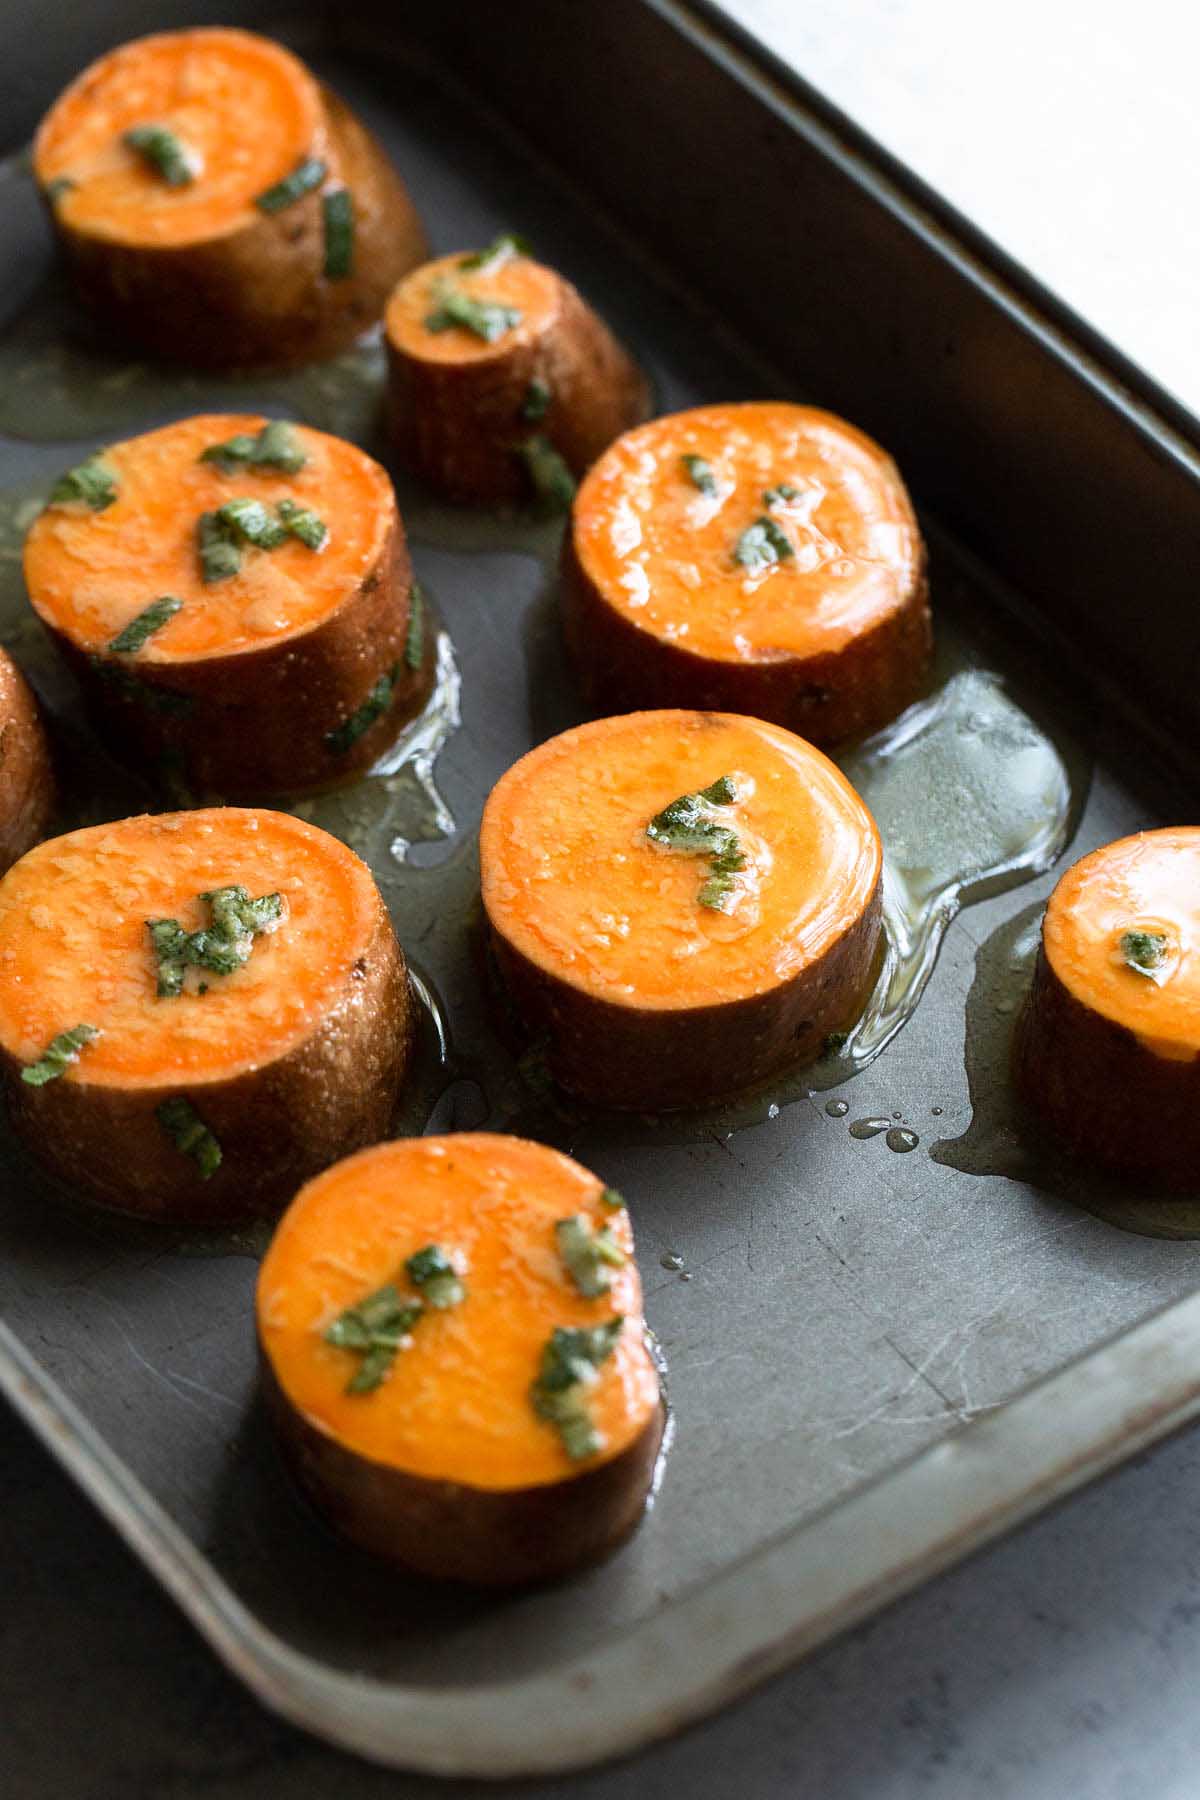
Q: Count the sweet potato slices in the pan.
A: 9